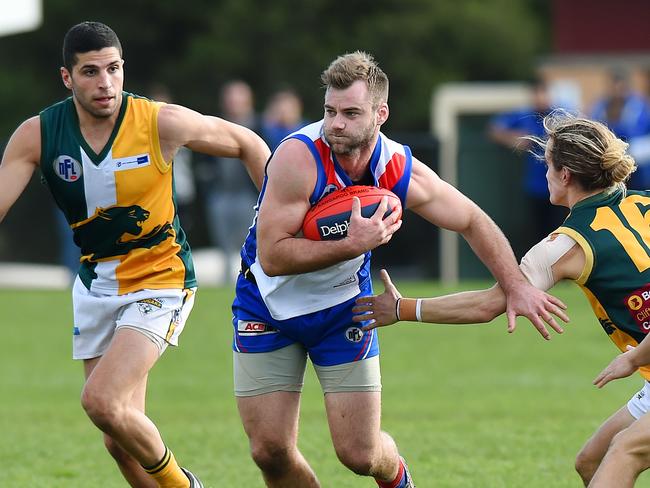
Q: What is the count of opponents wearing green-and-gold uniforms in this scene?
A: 2